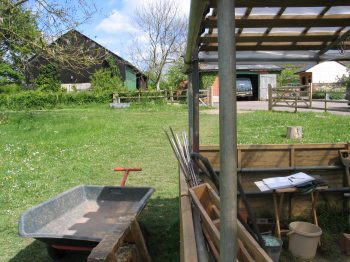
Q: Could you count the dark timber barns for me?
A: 1